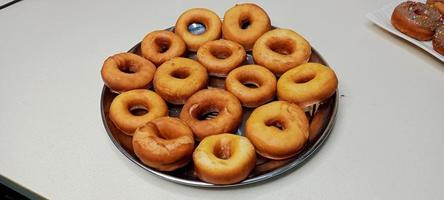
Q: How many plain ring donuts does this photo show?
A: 14